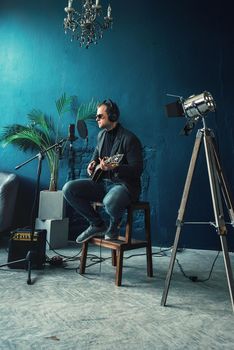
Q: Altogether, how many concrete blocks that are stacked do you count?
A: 2